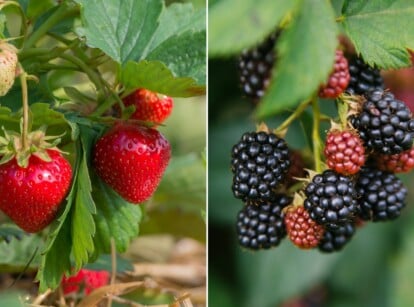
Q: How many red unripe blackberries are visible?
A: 4